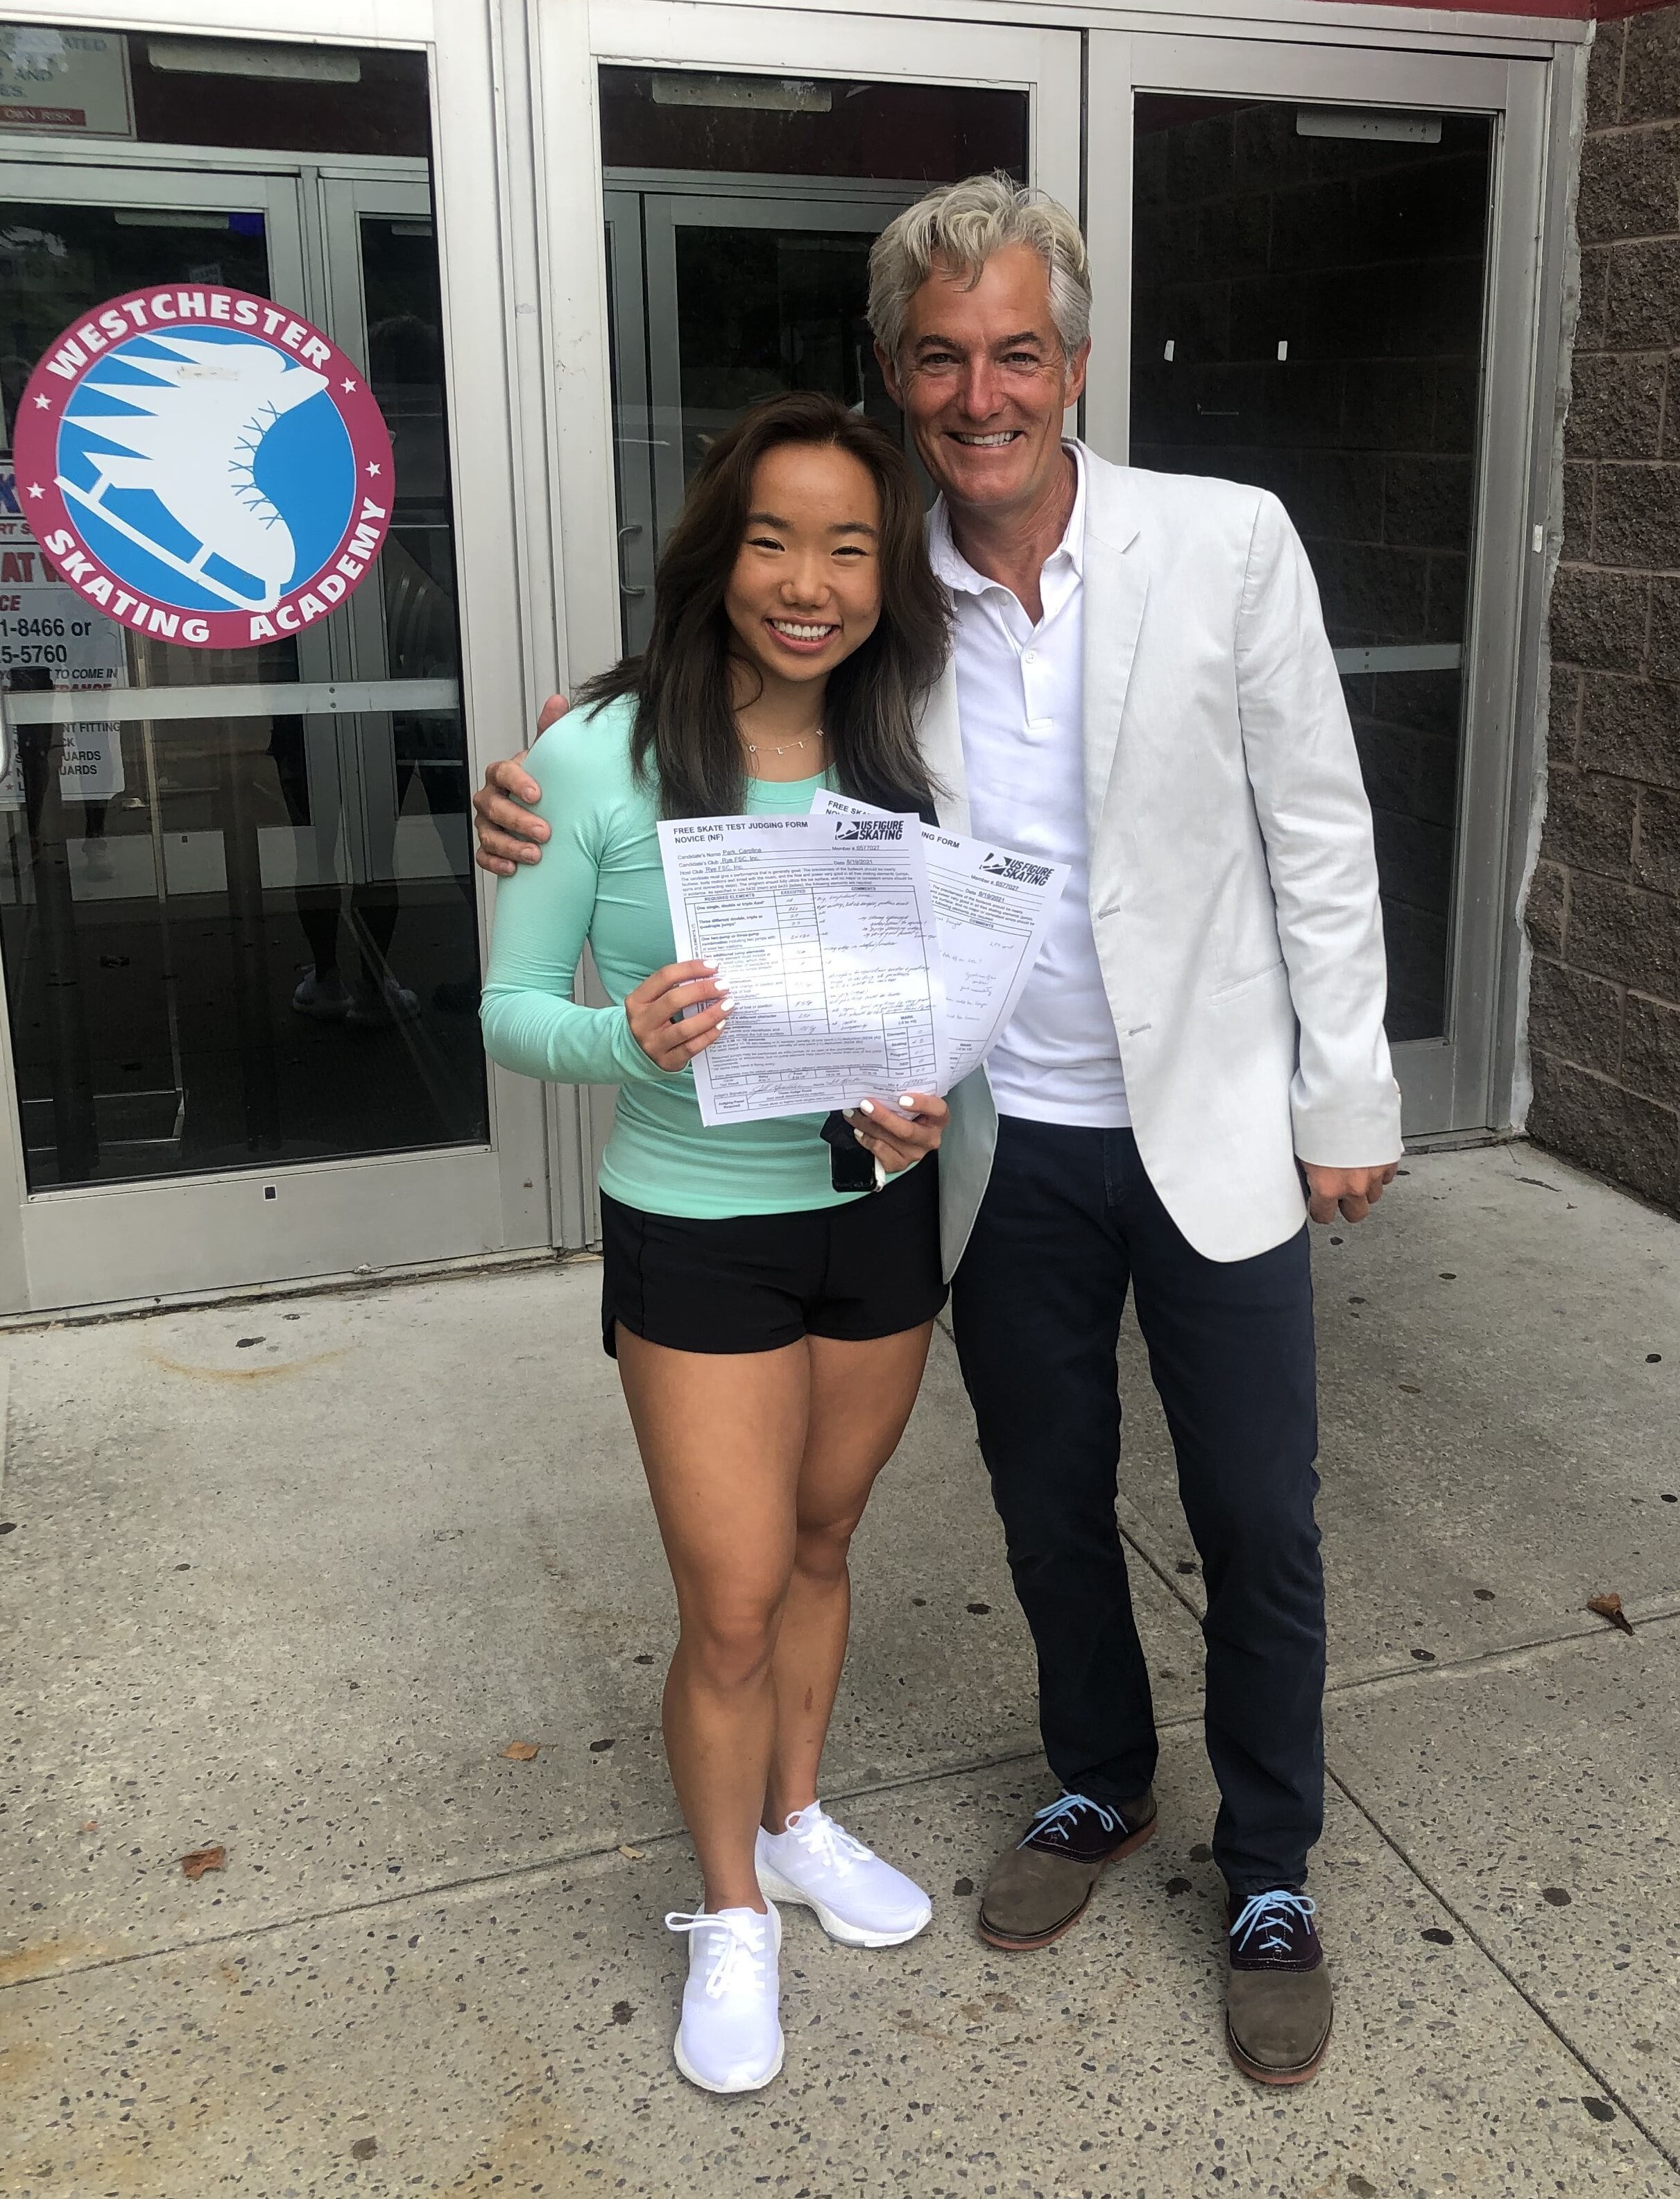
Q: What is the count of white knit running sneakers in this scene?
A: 2